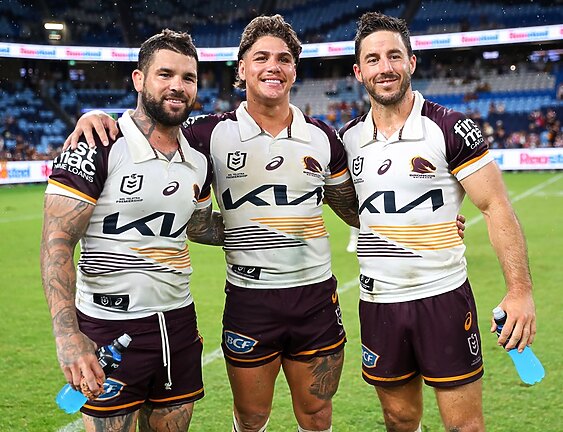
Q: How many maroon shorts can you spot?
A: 3